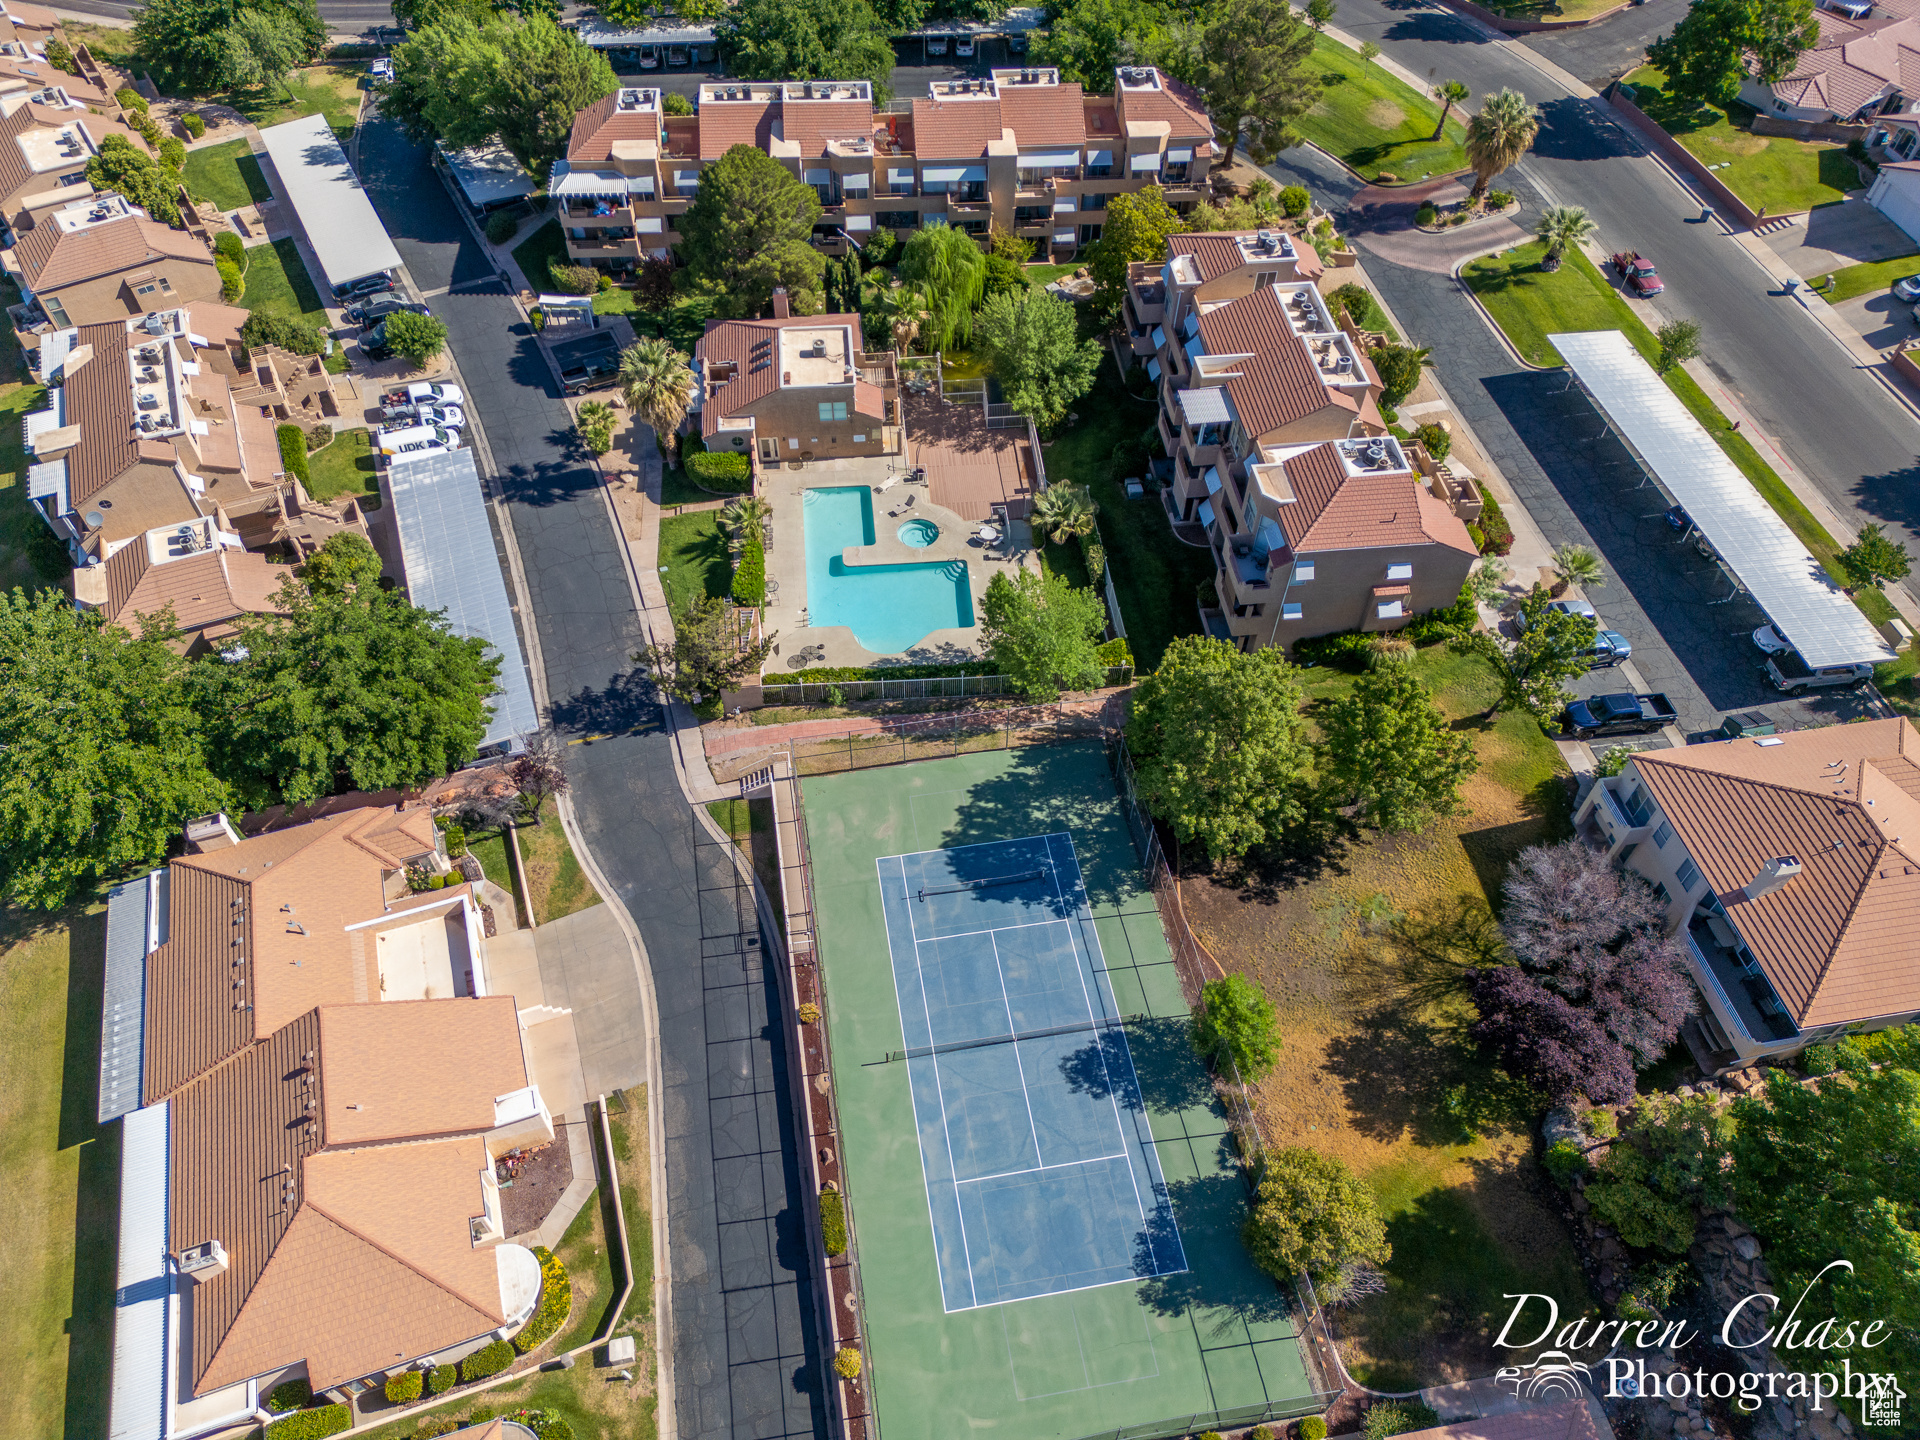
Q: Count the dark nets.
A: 2